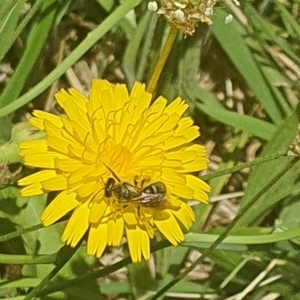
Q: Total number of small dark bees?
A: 1